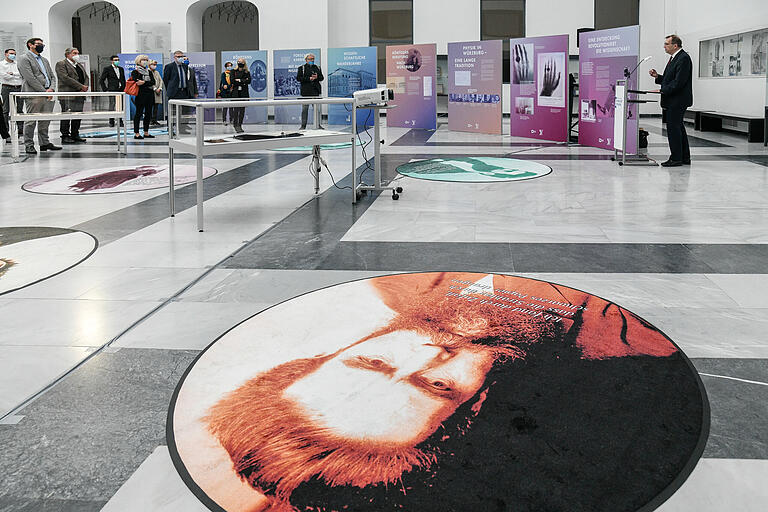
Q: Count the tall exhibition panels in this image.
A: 9